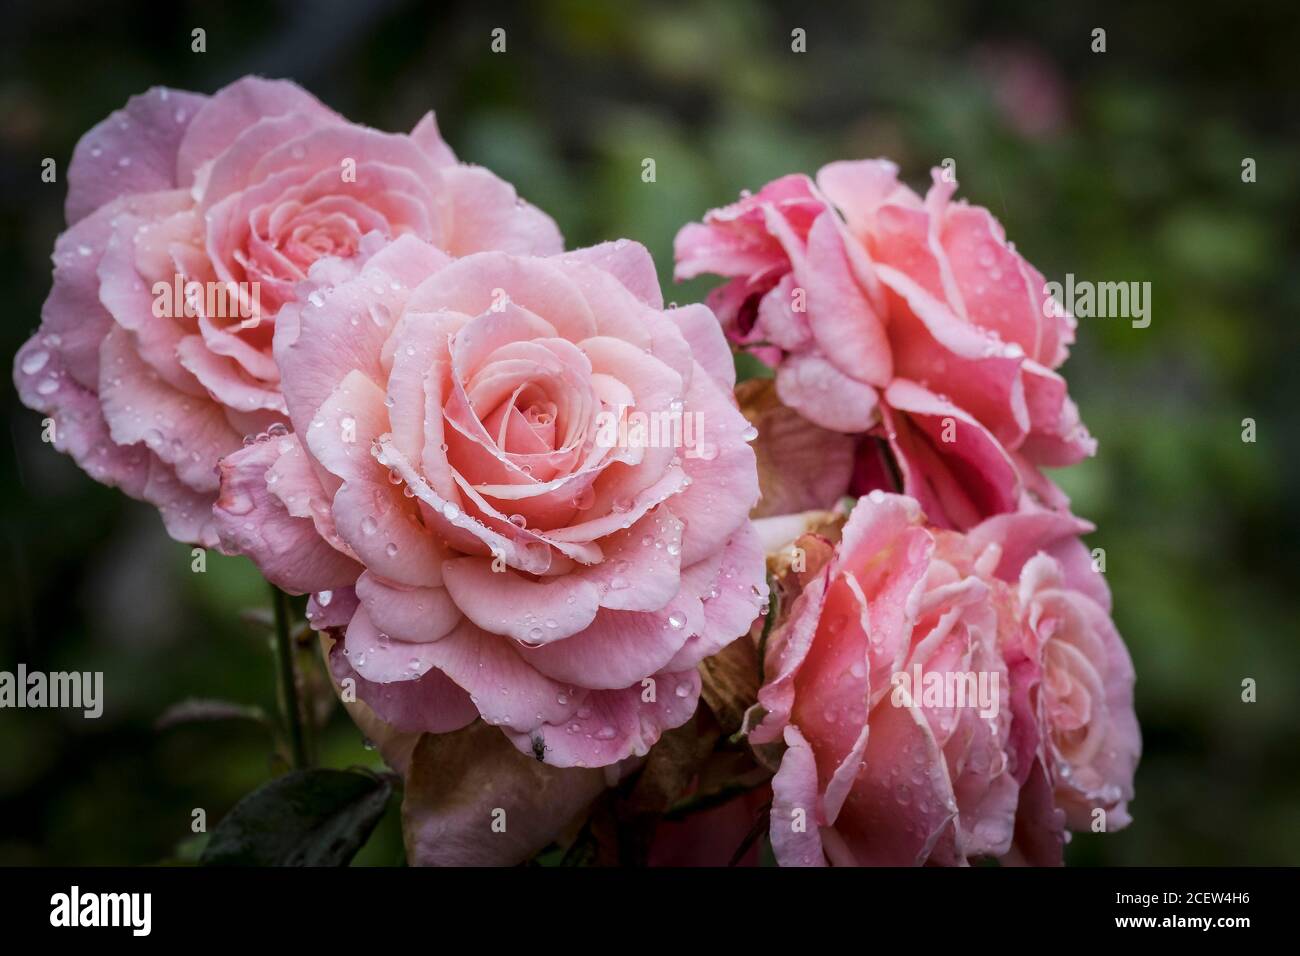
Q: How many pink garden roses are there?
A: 5